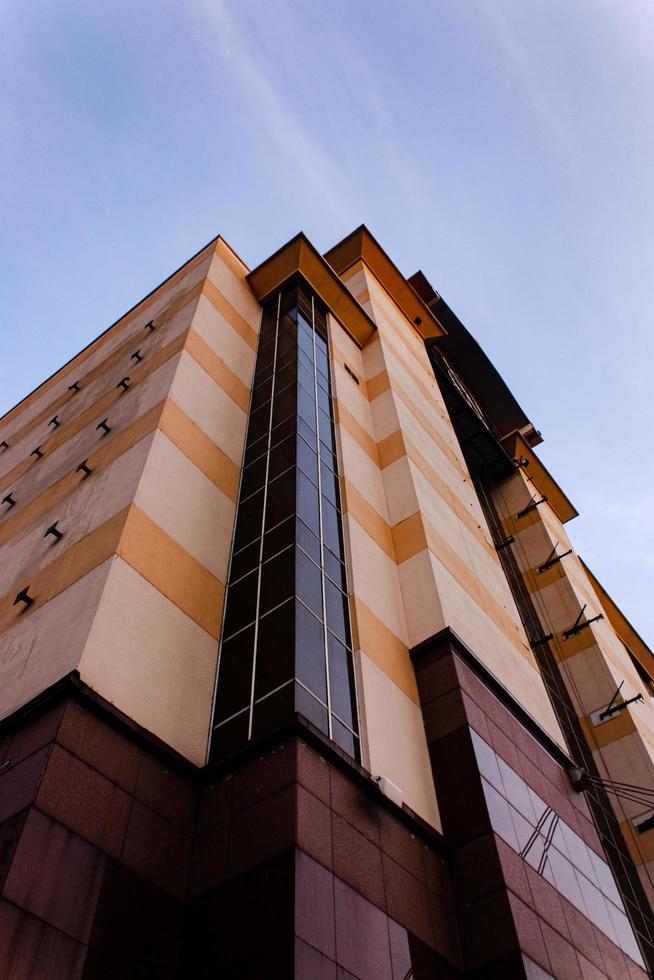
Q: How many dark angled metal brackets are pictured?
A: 12